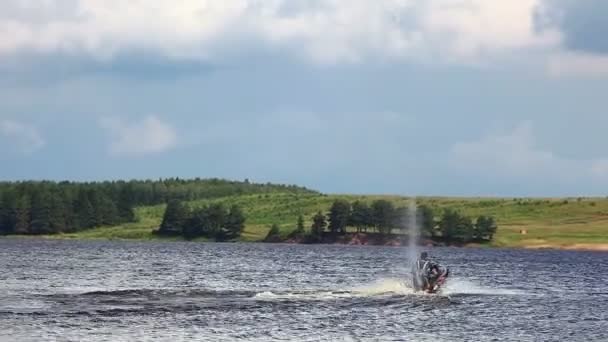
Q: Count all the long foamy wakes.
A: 1